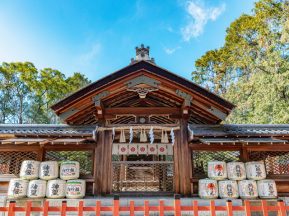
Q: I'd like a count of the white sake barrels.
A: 14